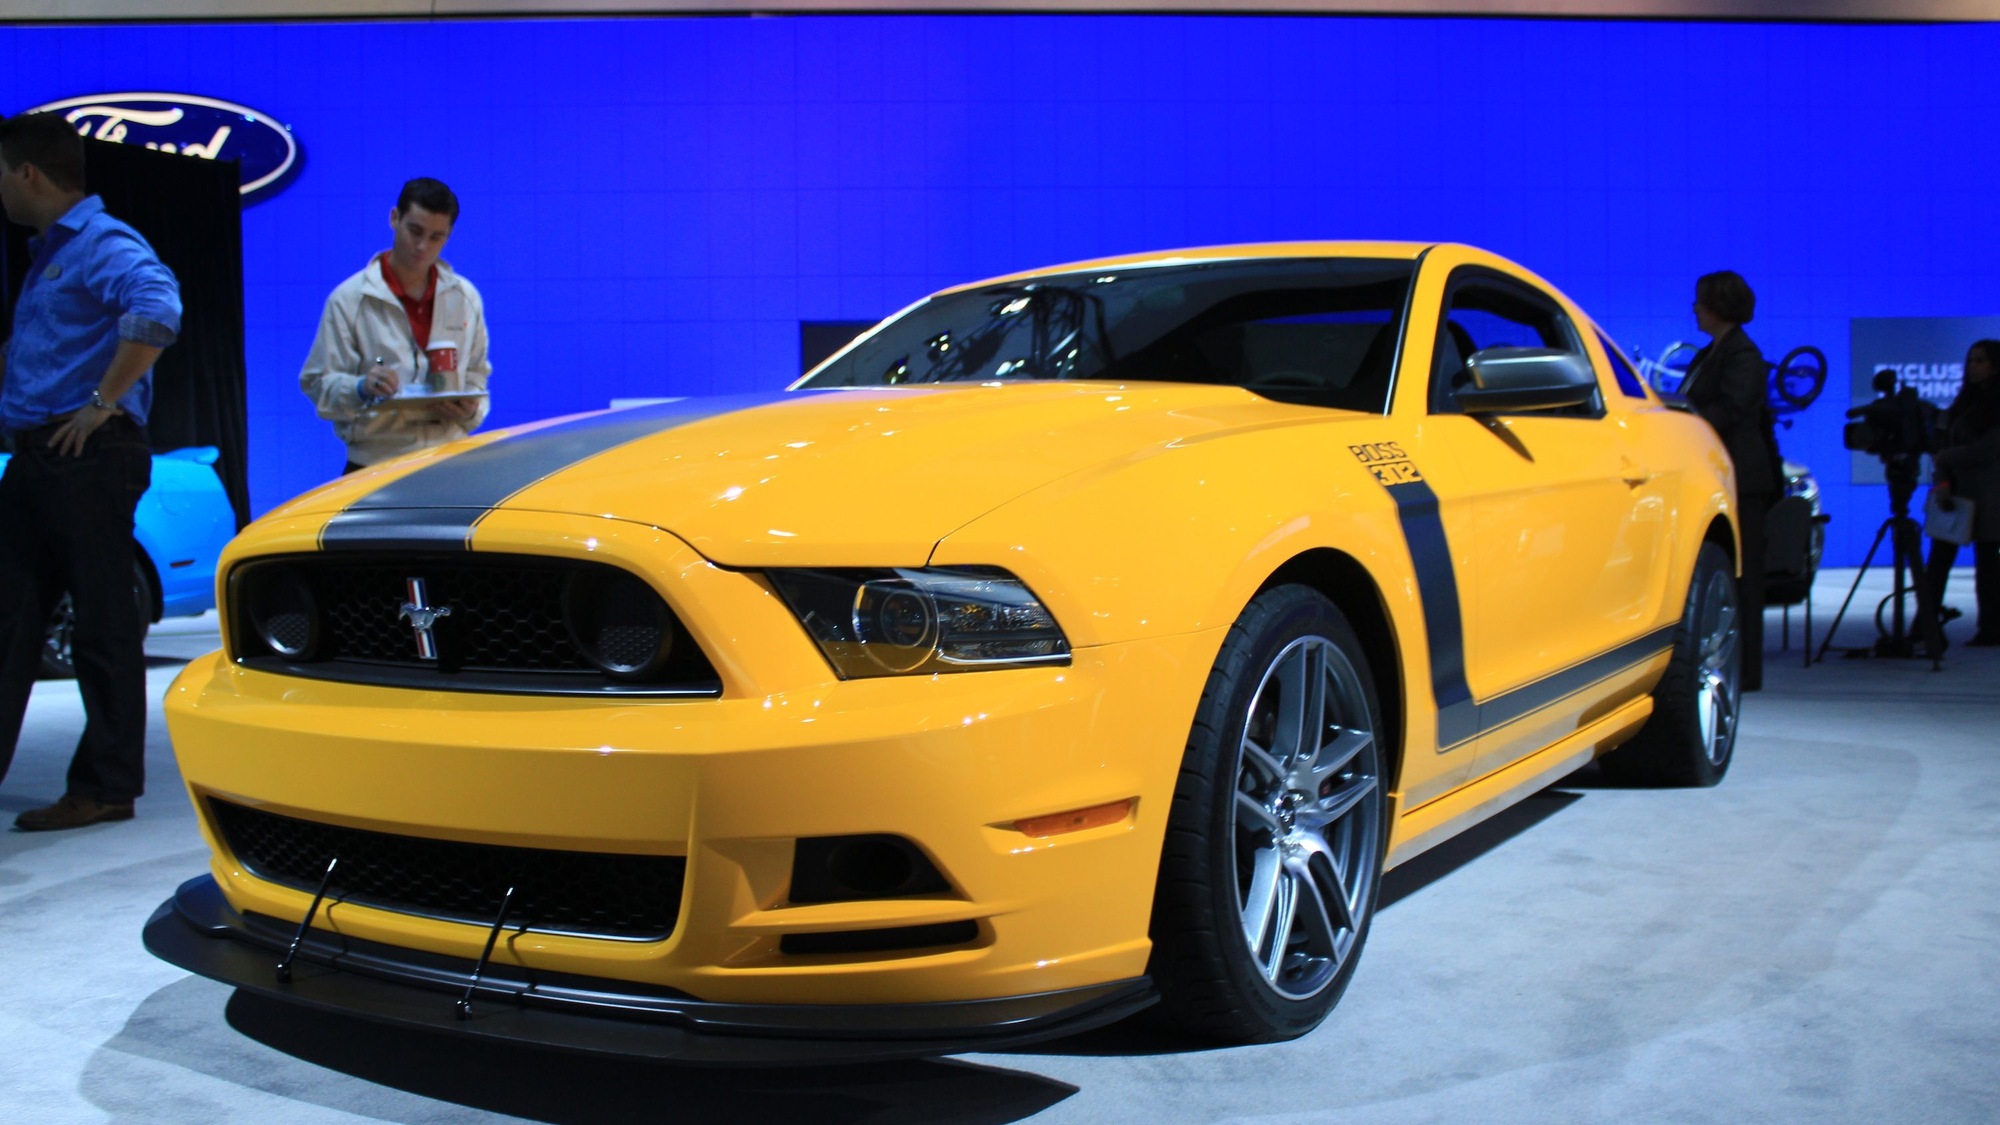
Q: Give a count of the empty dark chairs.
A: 1